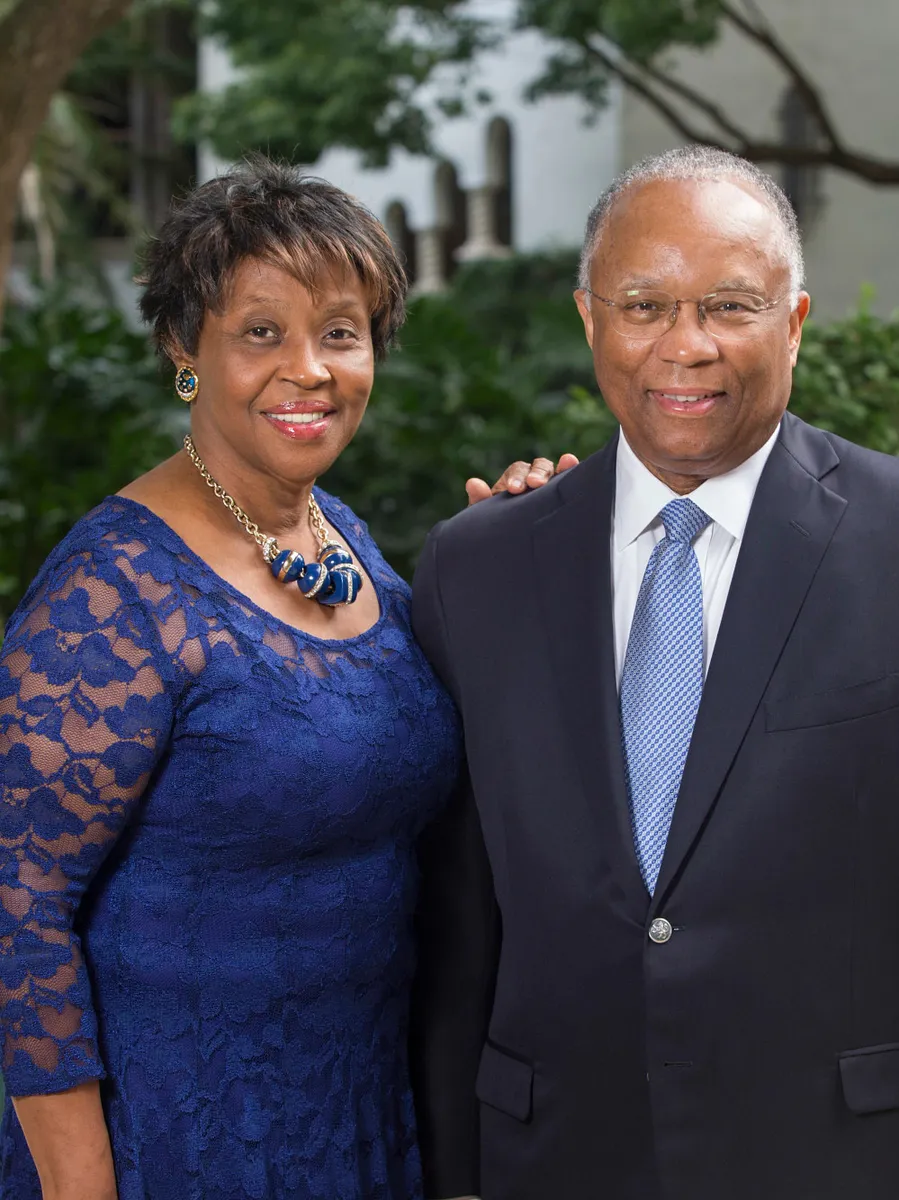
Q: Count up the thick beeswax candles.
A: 0